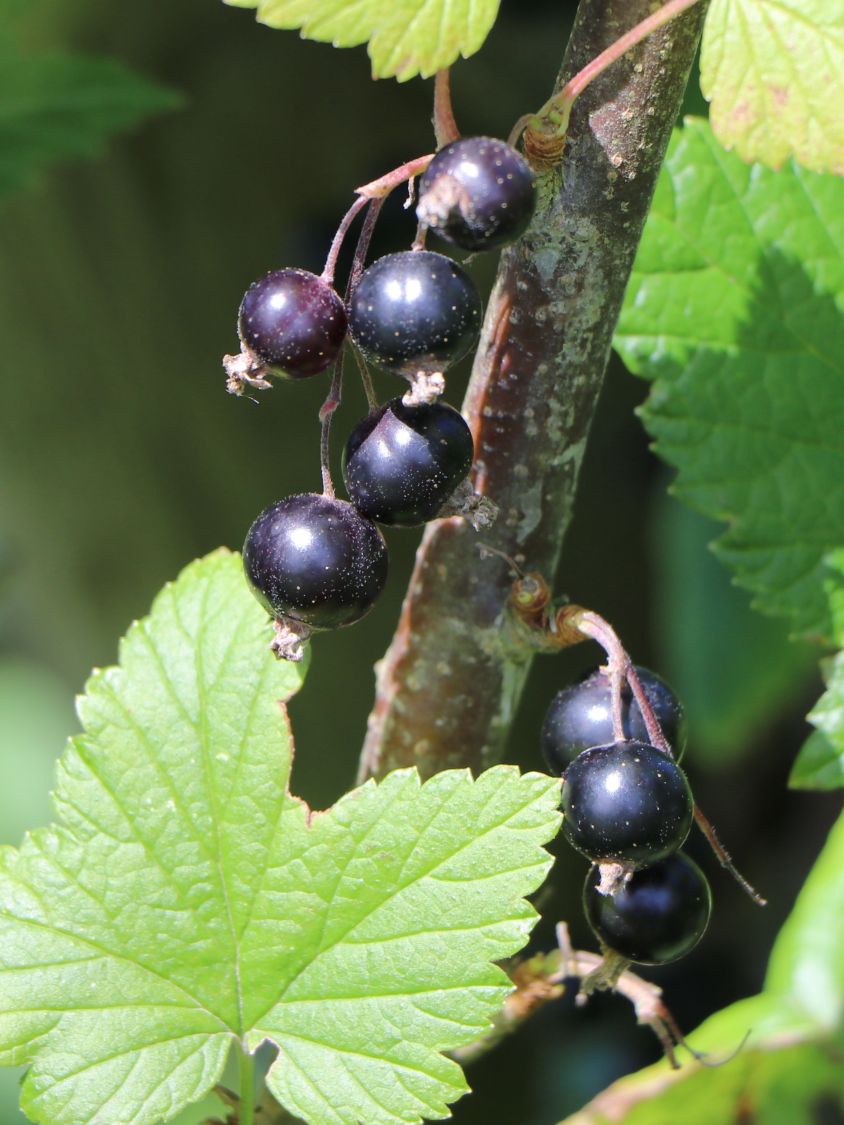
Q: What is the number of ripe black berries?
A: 8